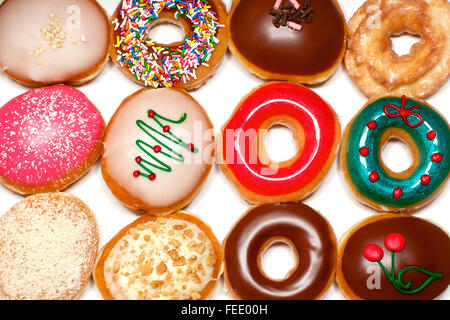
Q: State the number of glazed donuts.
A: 1